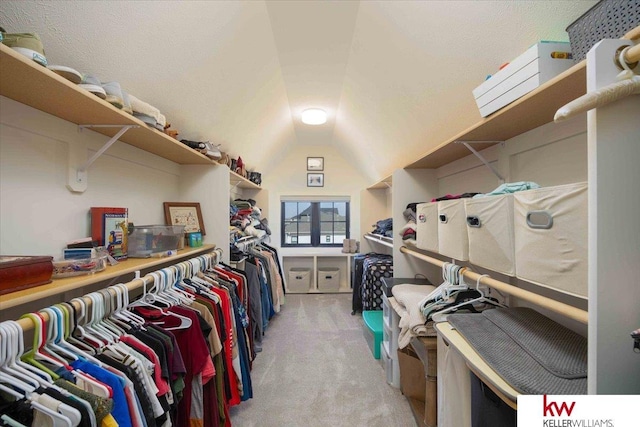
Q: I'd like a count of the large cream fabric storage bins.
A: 4